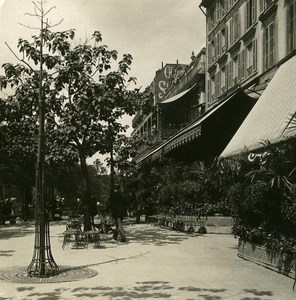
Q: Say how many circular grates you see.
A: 1